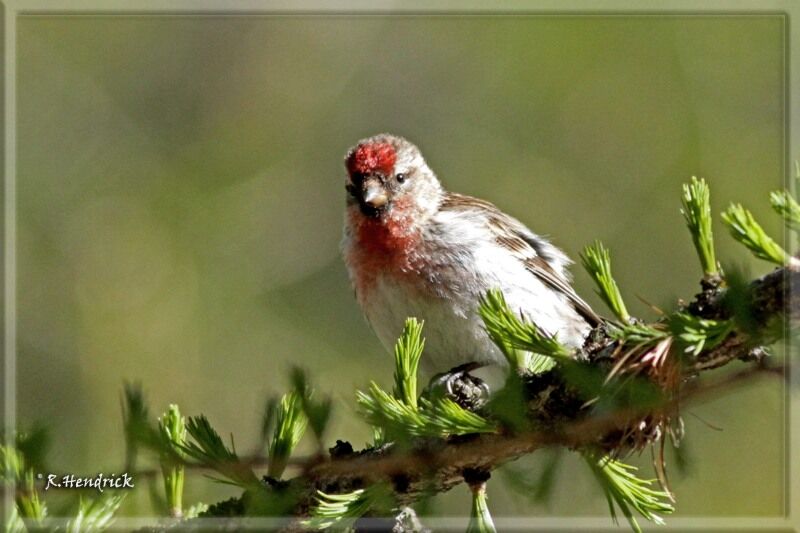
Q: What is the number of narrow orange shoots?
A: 0